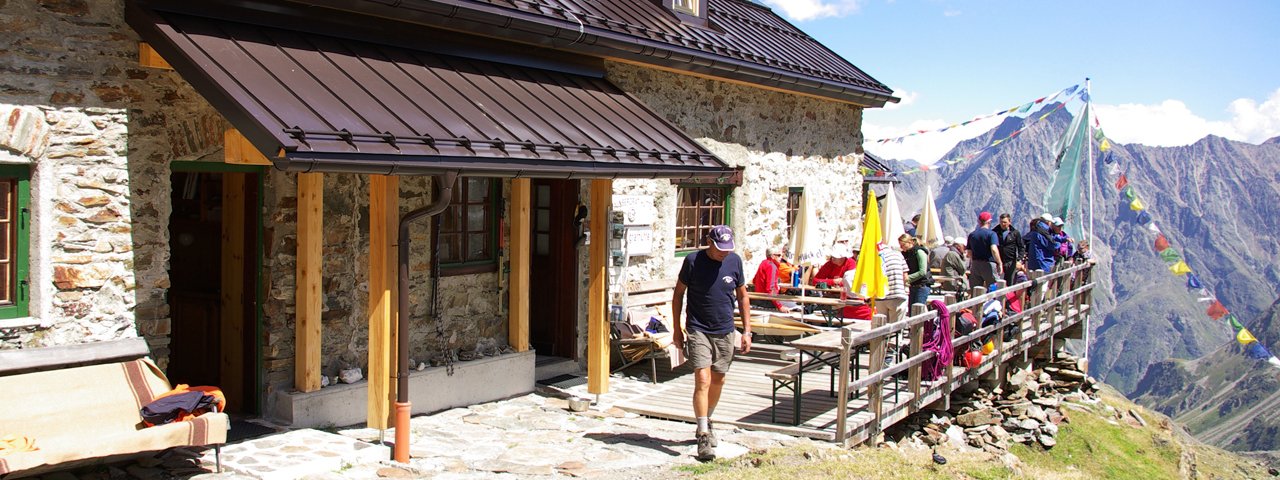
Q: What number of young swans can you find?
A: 0